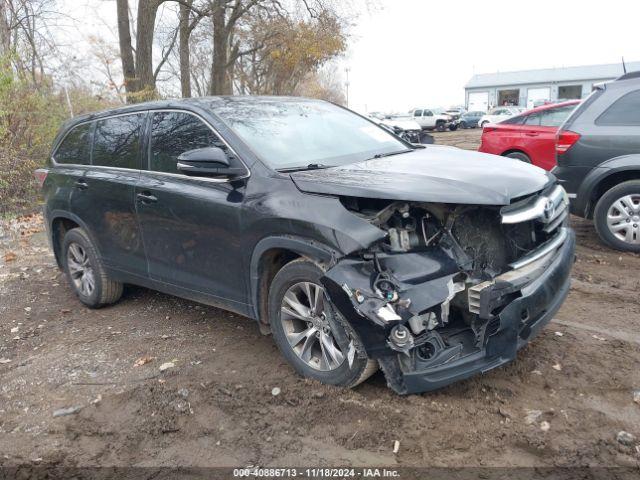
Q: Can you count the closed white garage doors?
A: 2